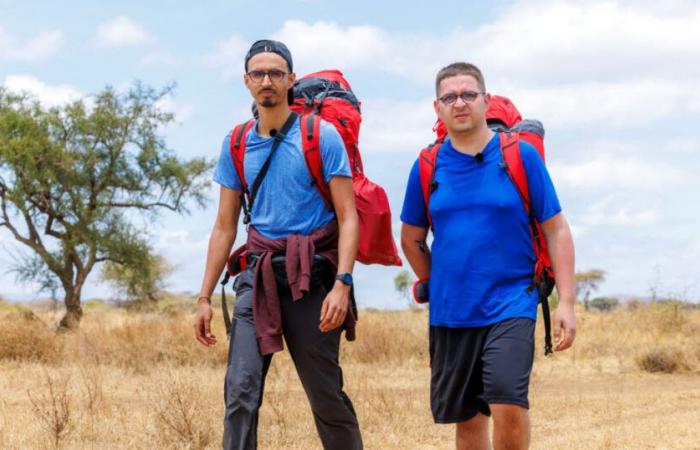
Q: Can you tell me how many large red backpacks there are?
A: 2